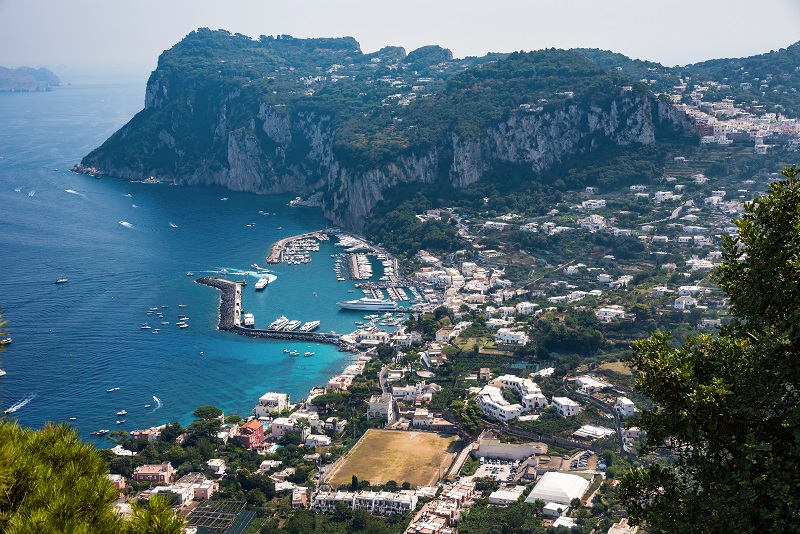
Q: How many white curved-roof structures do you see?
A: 1